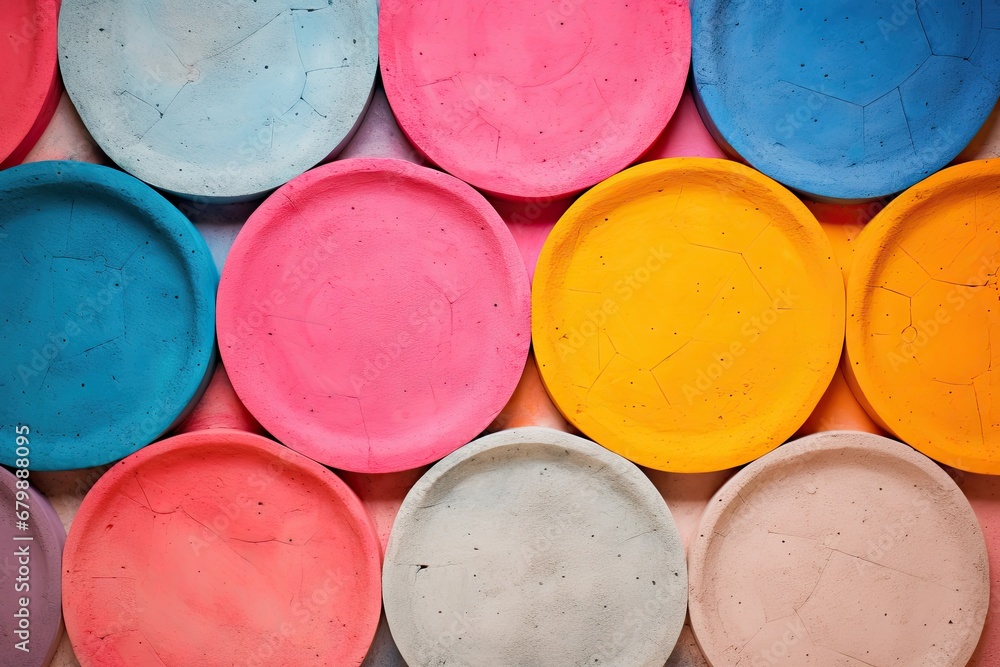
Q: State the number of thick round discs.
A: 12